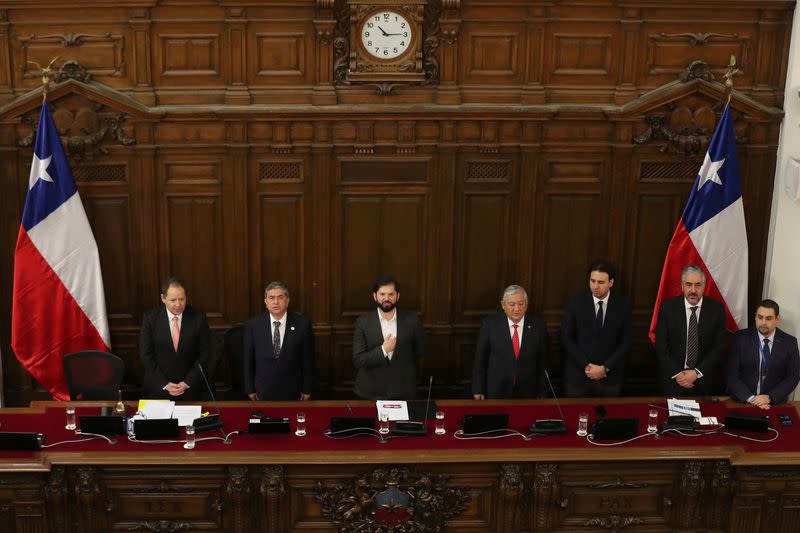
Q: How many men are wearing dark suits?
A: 7